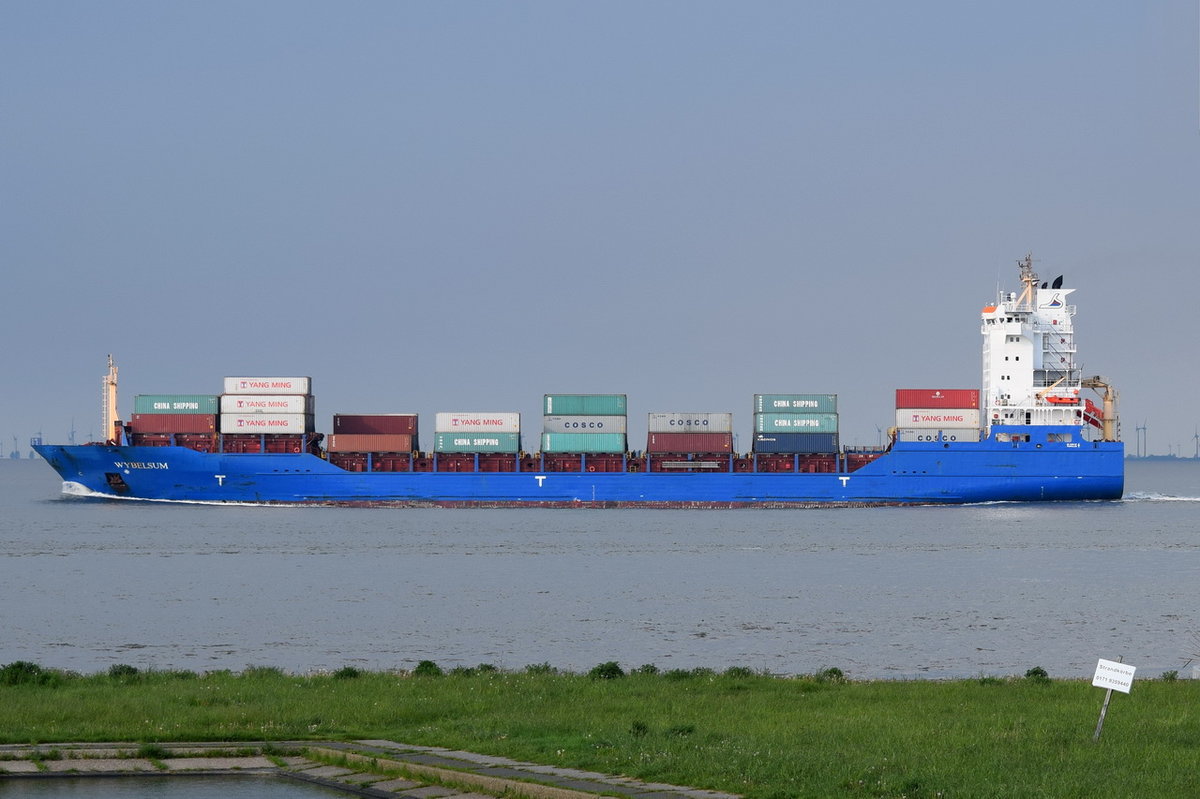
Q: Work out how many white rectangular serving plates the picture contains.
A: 0